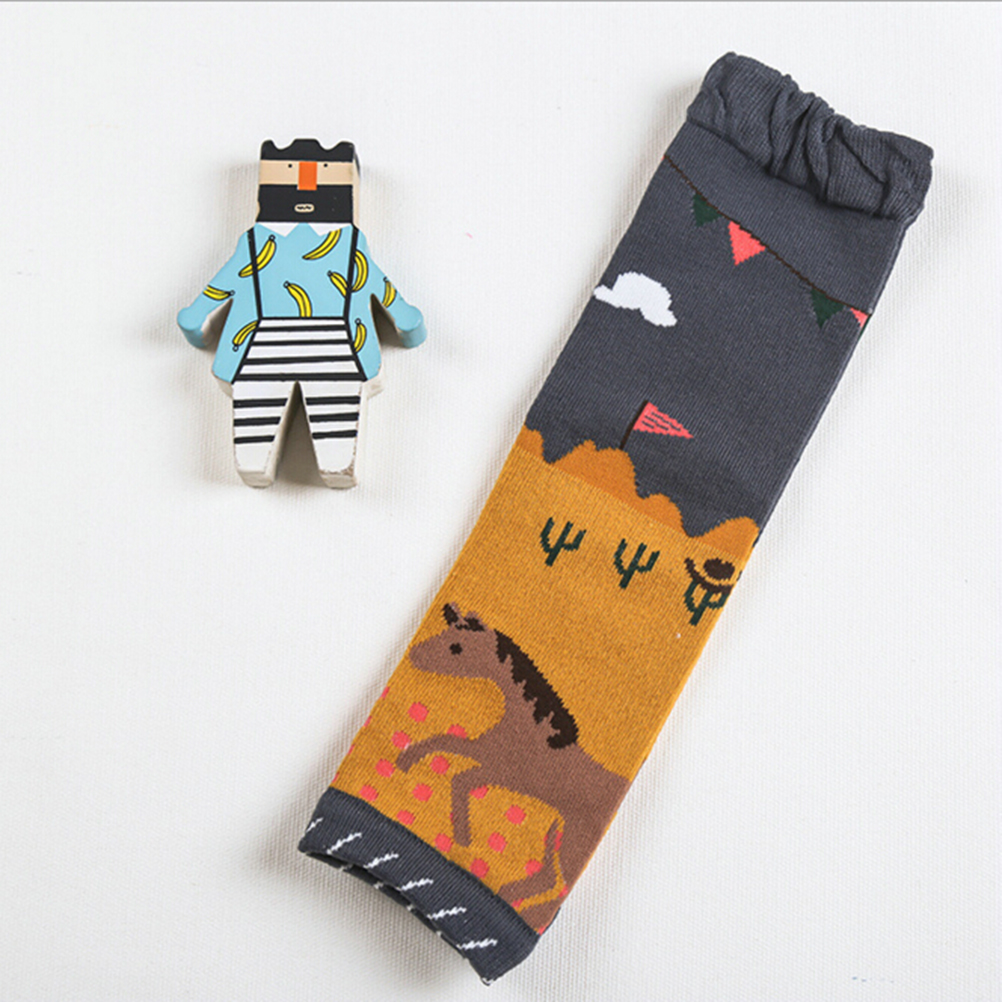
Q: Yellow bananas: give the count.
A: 9